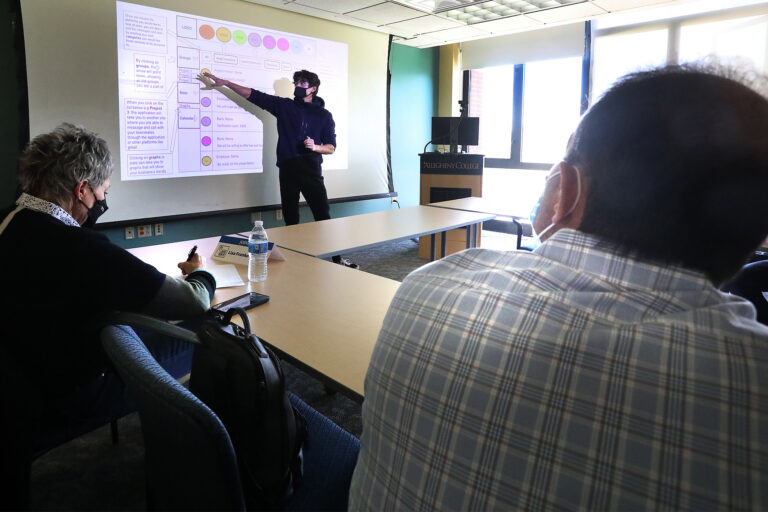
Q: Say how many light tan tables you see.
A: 3